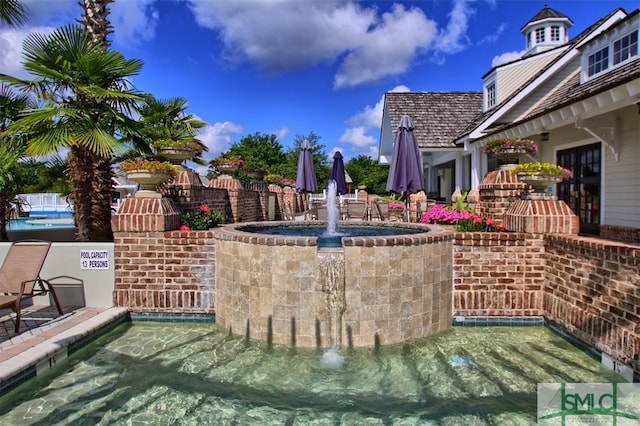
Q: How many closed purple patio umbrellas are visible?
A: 3